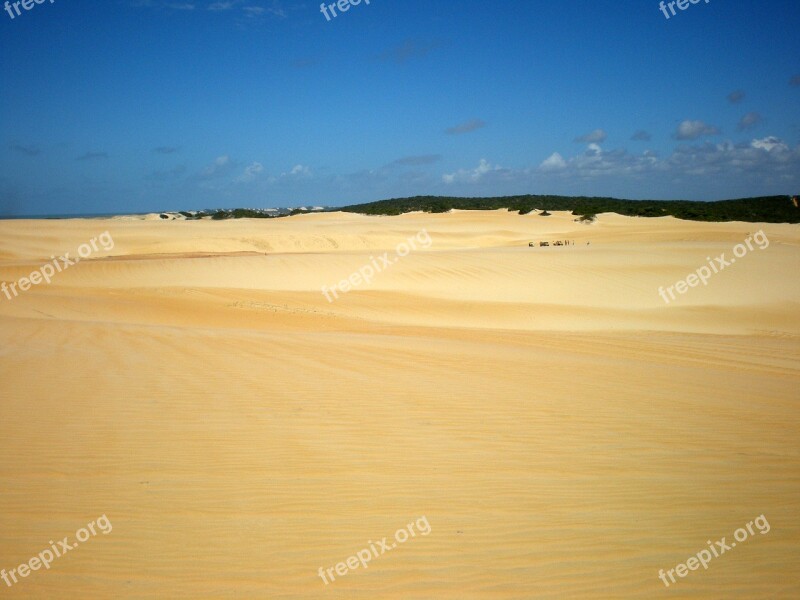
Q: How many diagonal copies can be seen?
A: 9